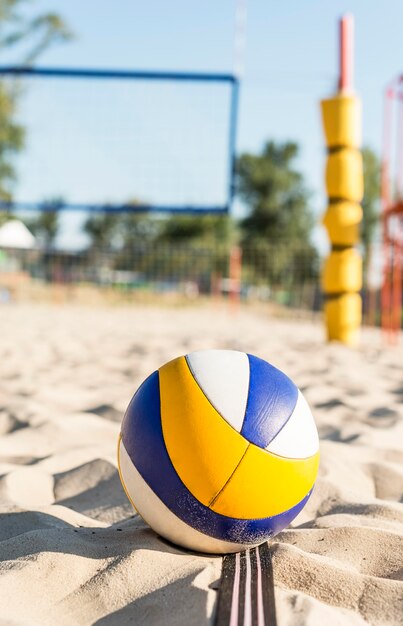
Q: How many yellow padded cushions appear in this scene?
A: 5